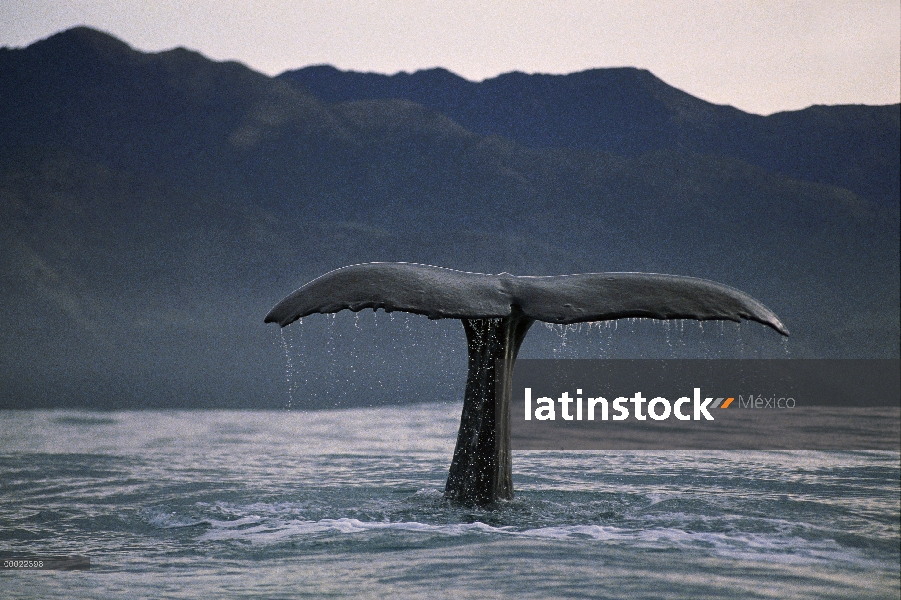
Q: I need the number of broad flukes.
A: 2